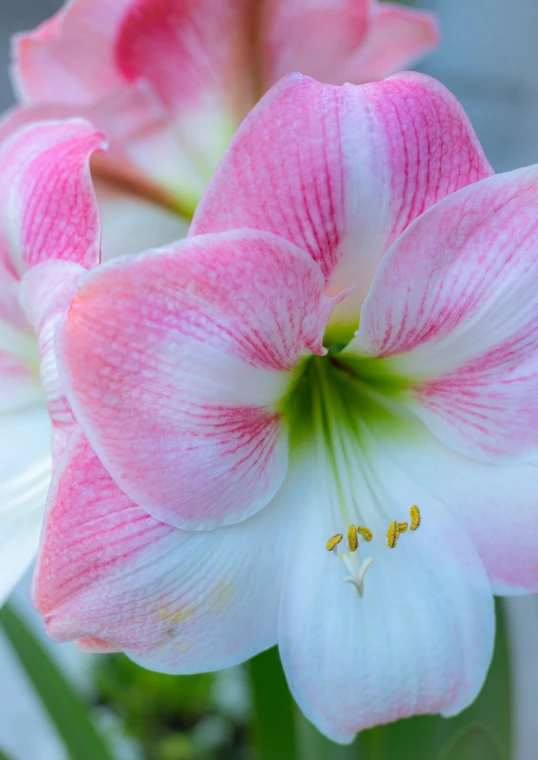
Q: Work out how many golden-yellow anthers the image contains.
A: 6